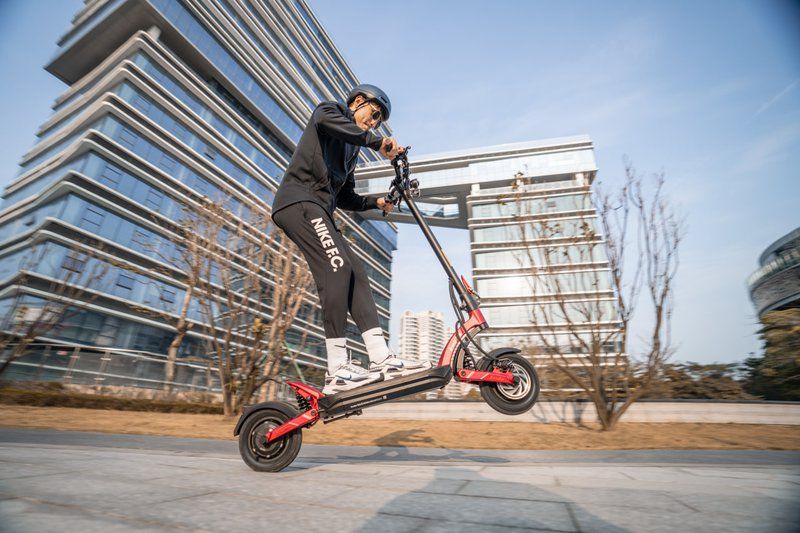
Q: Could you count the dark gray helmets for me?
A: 1